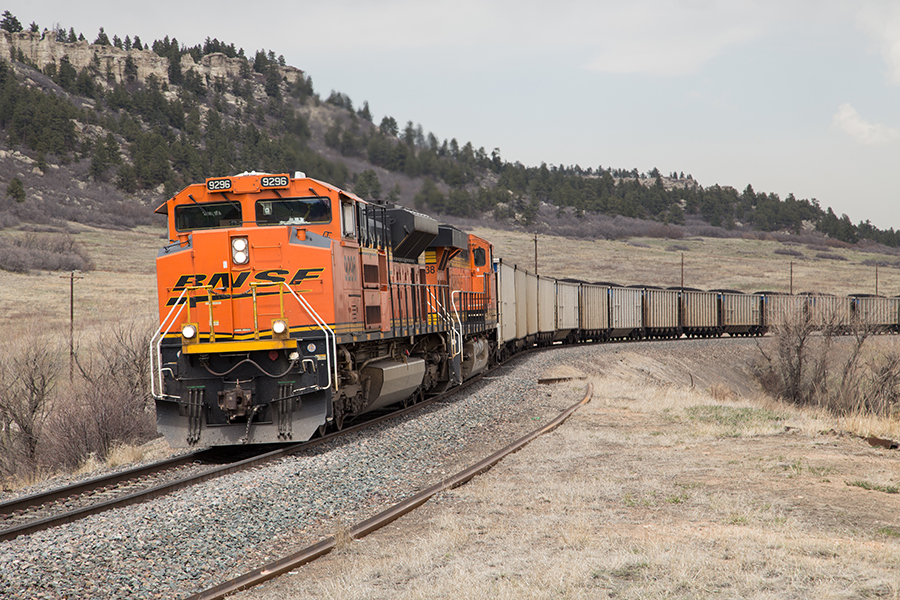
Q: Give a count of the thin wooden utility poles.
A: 5